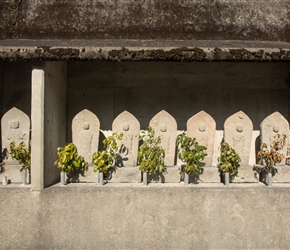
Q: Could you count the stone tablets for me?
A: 7